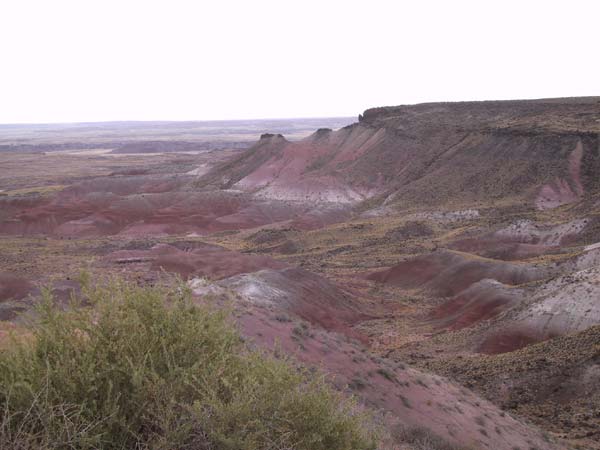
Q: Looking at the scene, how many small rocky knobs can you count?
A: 2